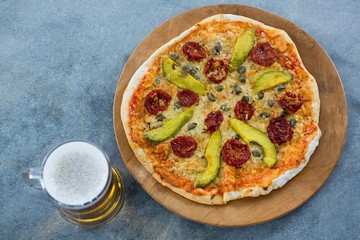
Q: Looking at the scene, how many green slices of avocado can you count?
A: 6